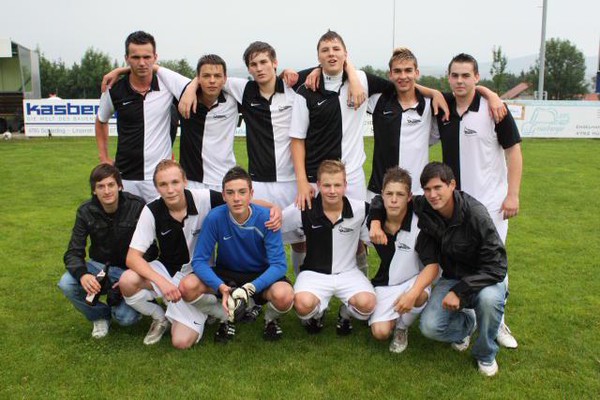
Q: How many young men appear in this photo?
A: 12